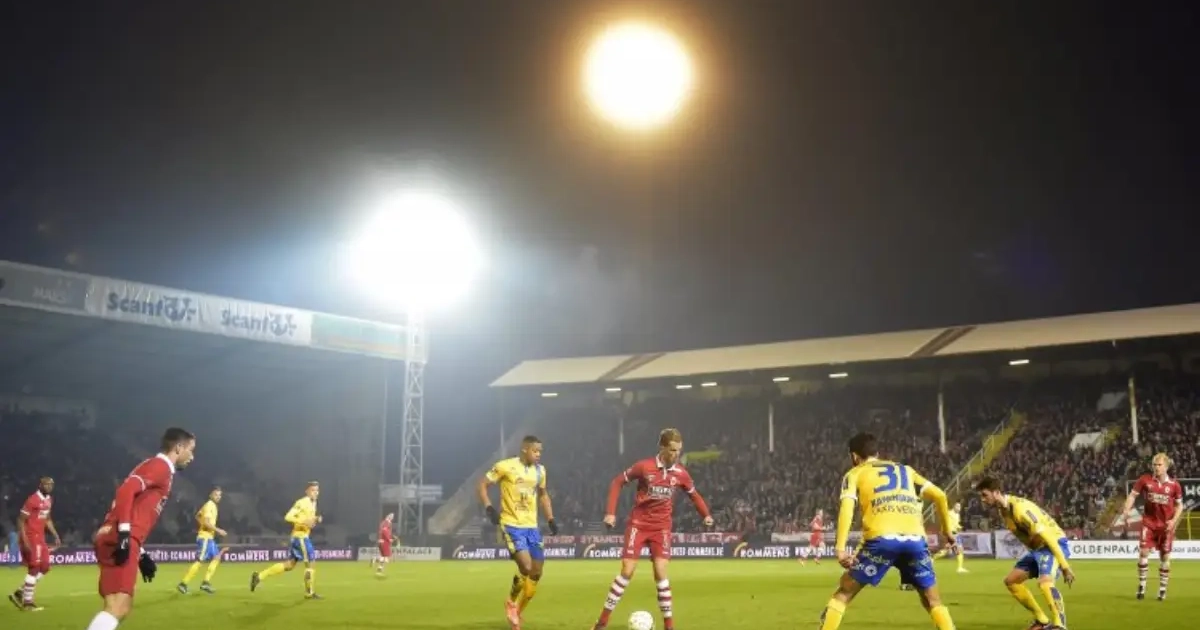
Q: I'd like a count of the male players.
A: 12